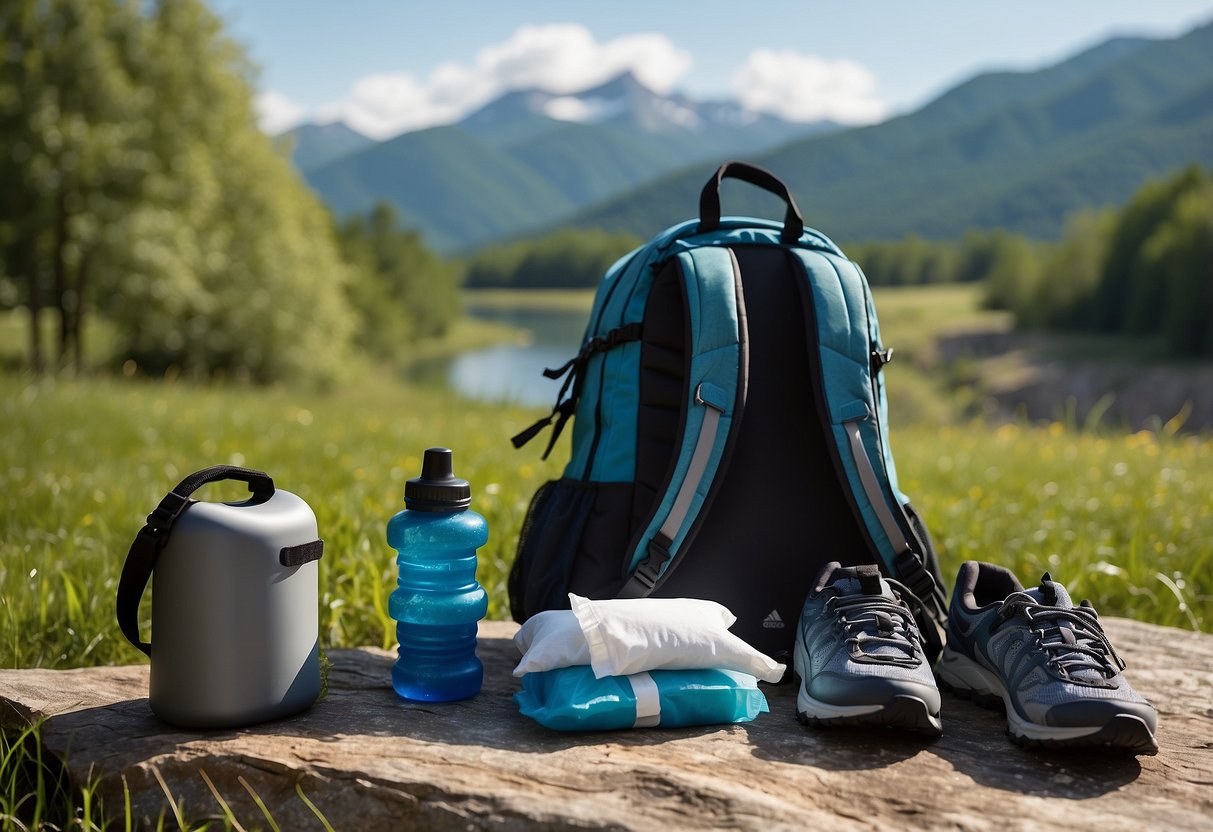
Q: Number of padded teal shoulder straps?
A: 2